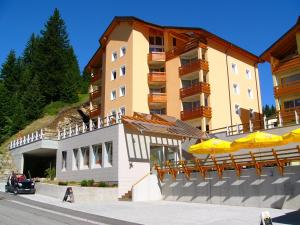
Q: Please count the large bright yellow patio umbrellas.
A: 3